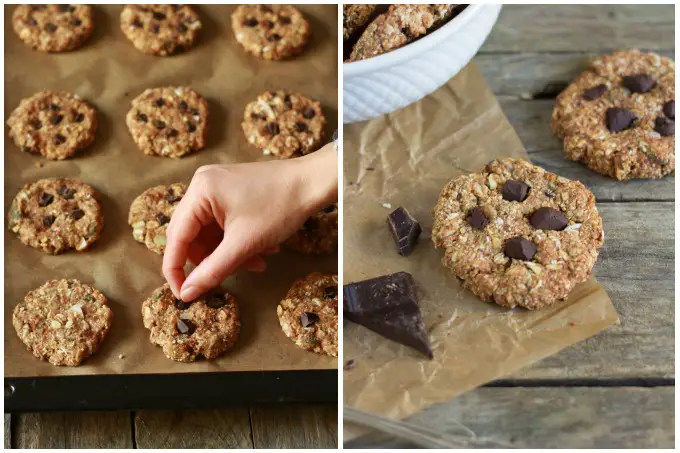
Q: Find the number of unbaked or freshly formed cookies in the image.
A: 12